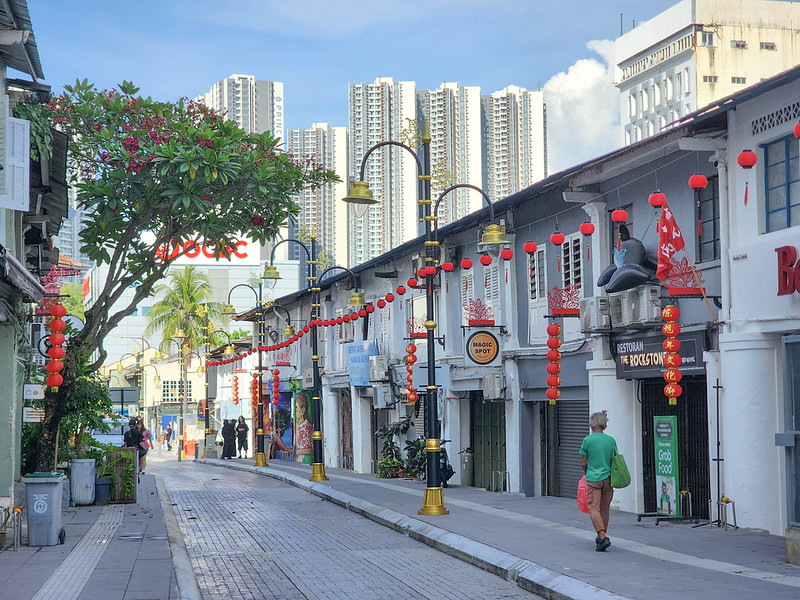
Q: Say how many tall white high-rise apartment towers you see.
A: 5